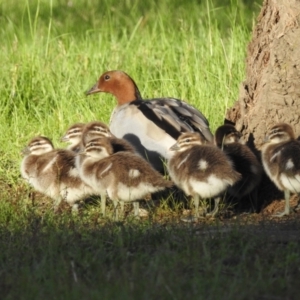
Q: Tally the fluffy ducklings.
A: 7